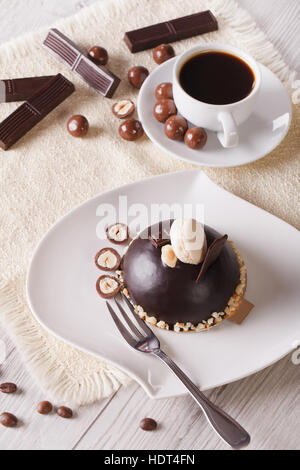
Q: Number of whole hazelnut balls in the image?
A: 9